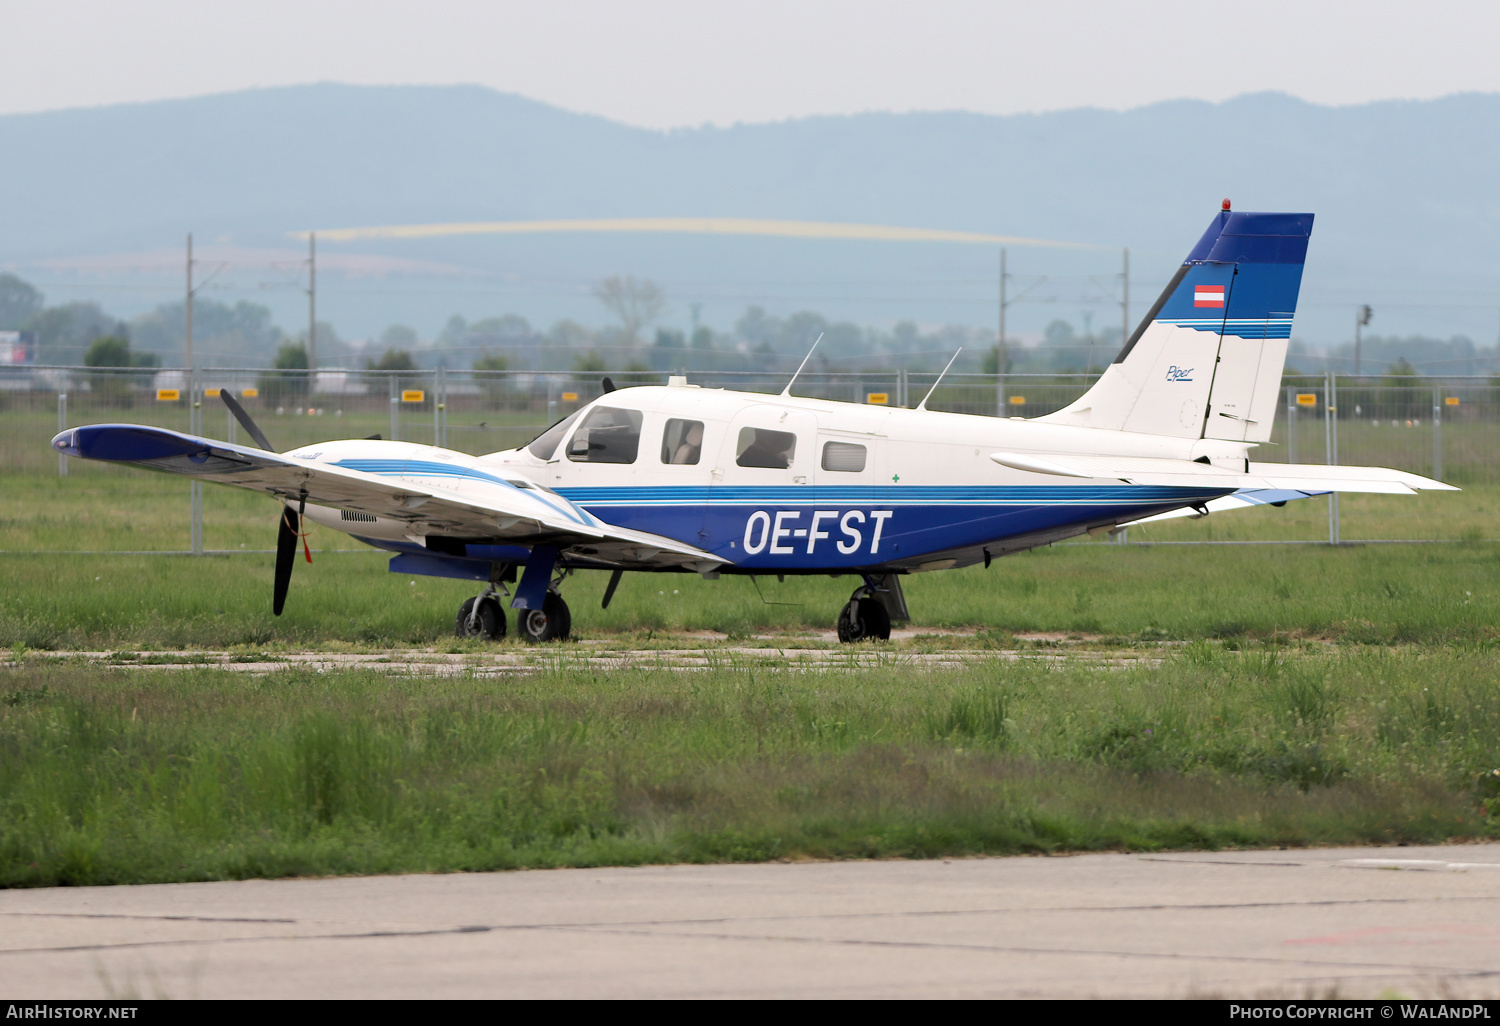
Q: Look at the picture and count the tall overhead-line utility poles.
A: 4